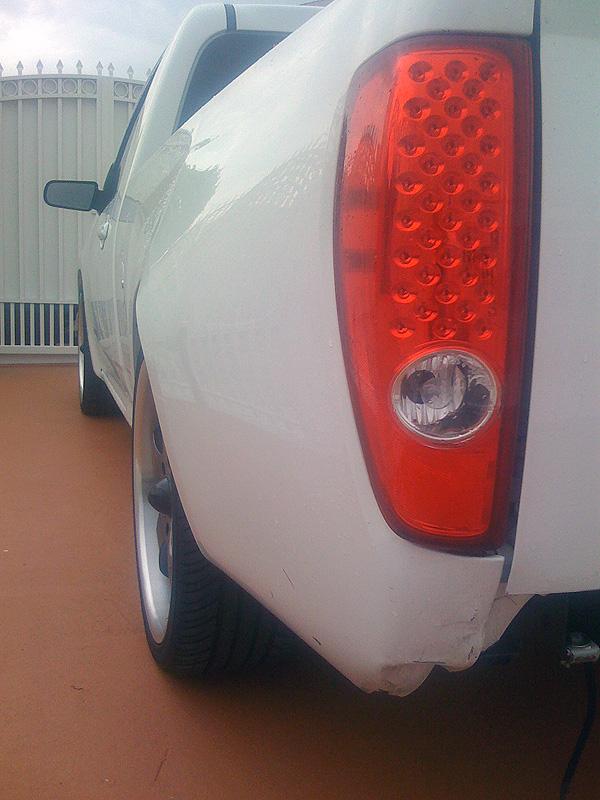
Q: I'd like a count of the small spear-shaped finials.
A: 9